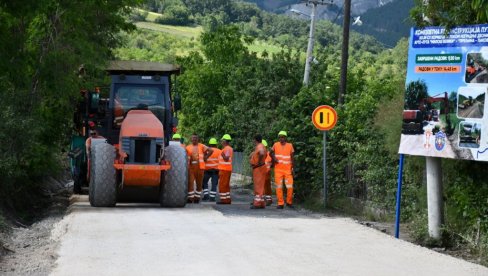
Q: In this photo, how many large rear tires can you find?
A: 2